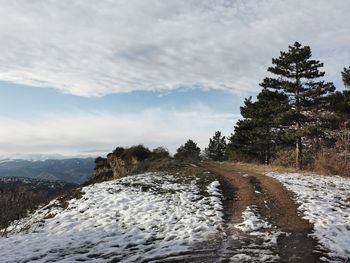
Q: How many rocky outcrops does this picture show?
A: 1